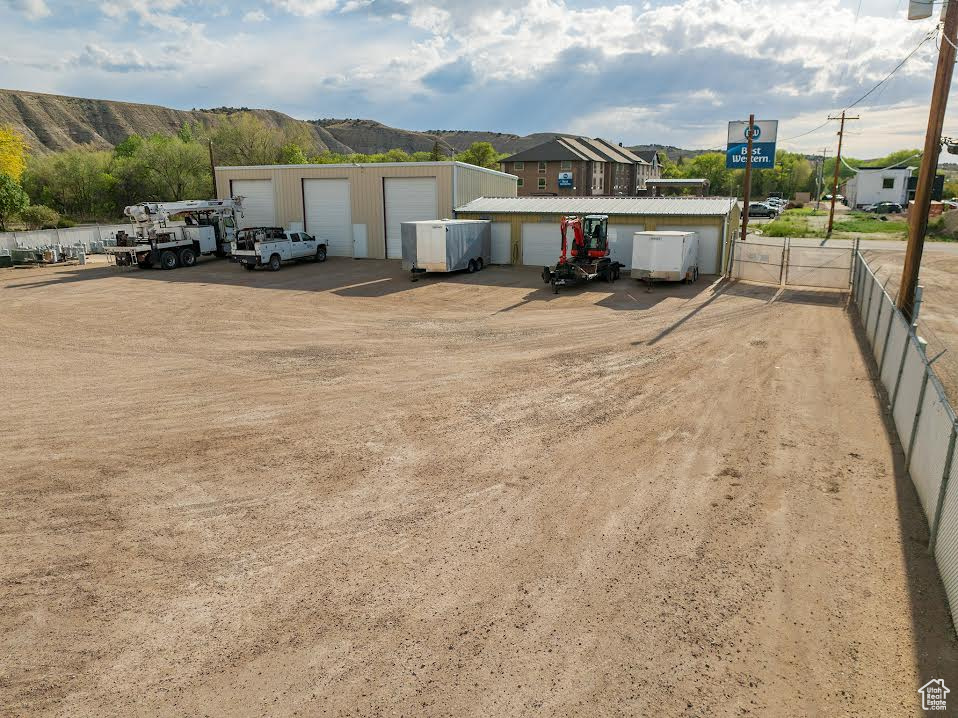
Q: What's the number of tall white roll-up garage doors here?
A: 3